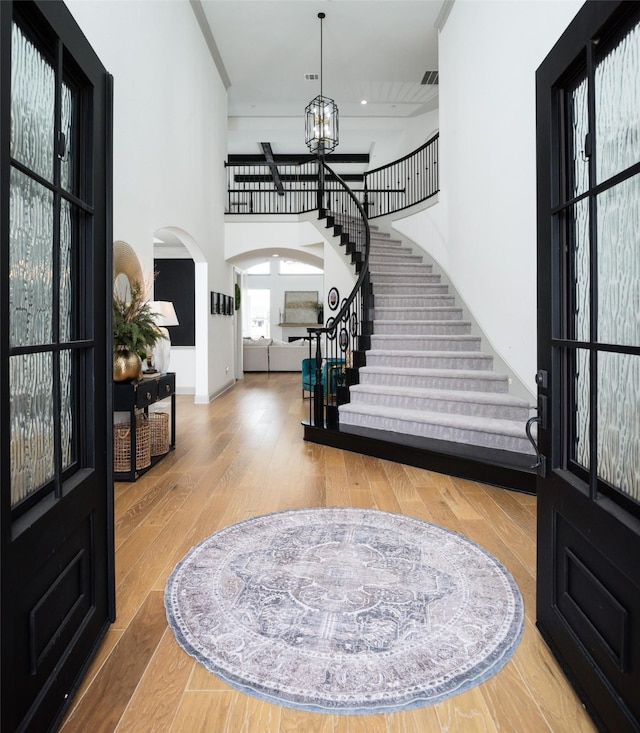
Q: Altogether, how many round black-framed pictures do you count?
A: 5